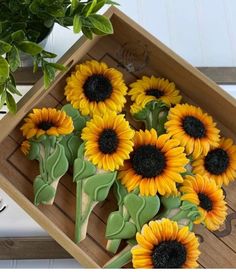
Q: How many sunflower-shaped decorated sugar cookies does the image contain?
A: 9